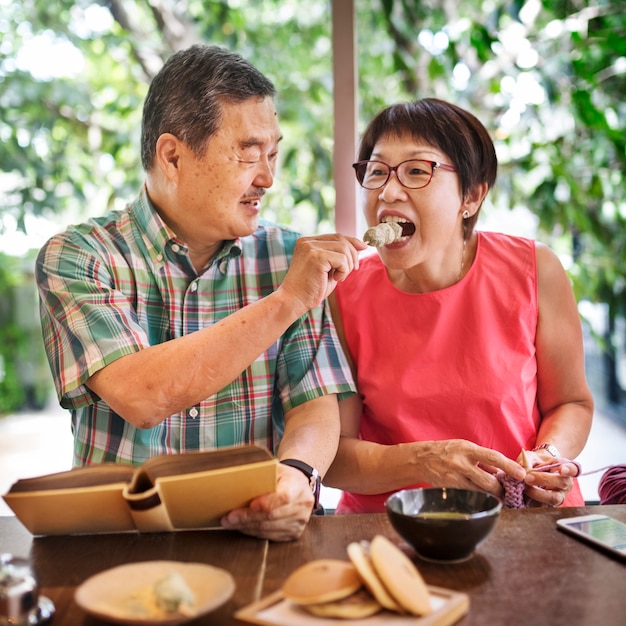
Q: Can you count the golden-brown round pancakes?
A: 4